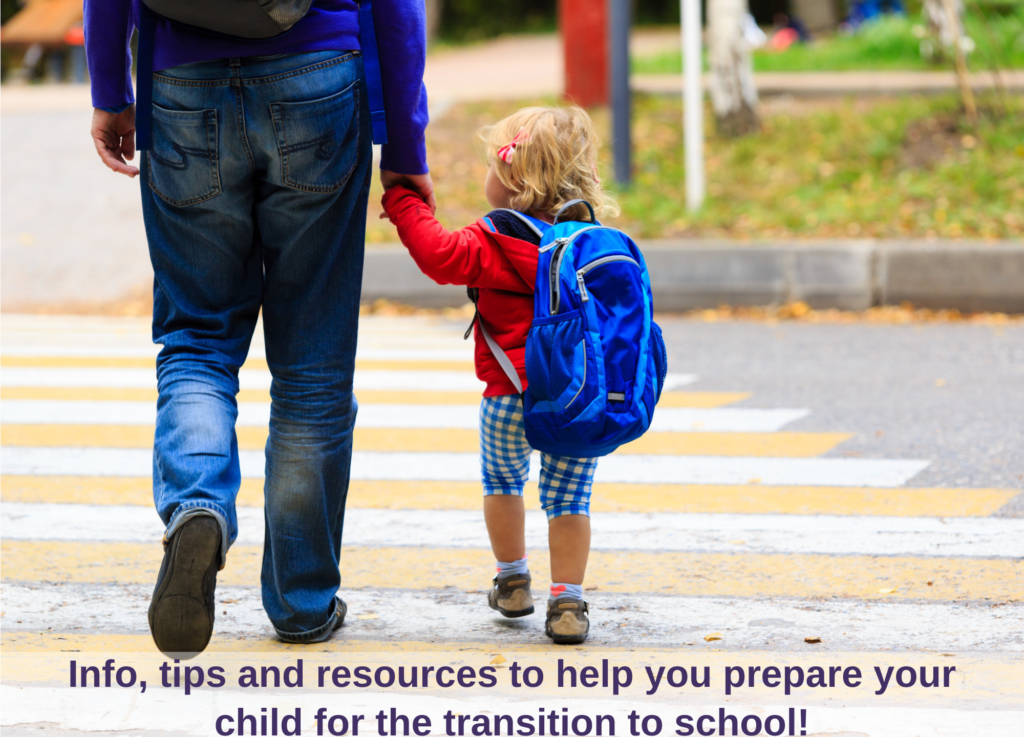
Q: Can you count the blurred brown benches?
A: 1